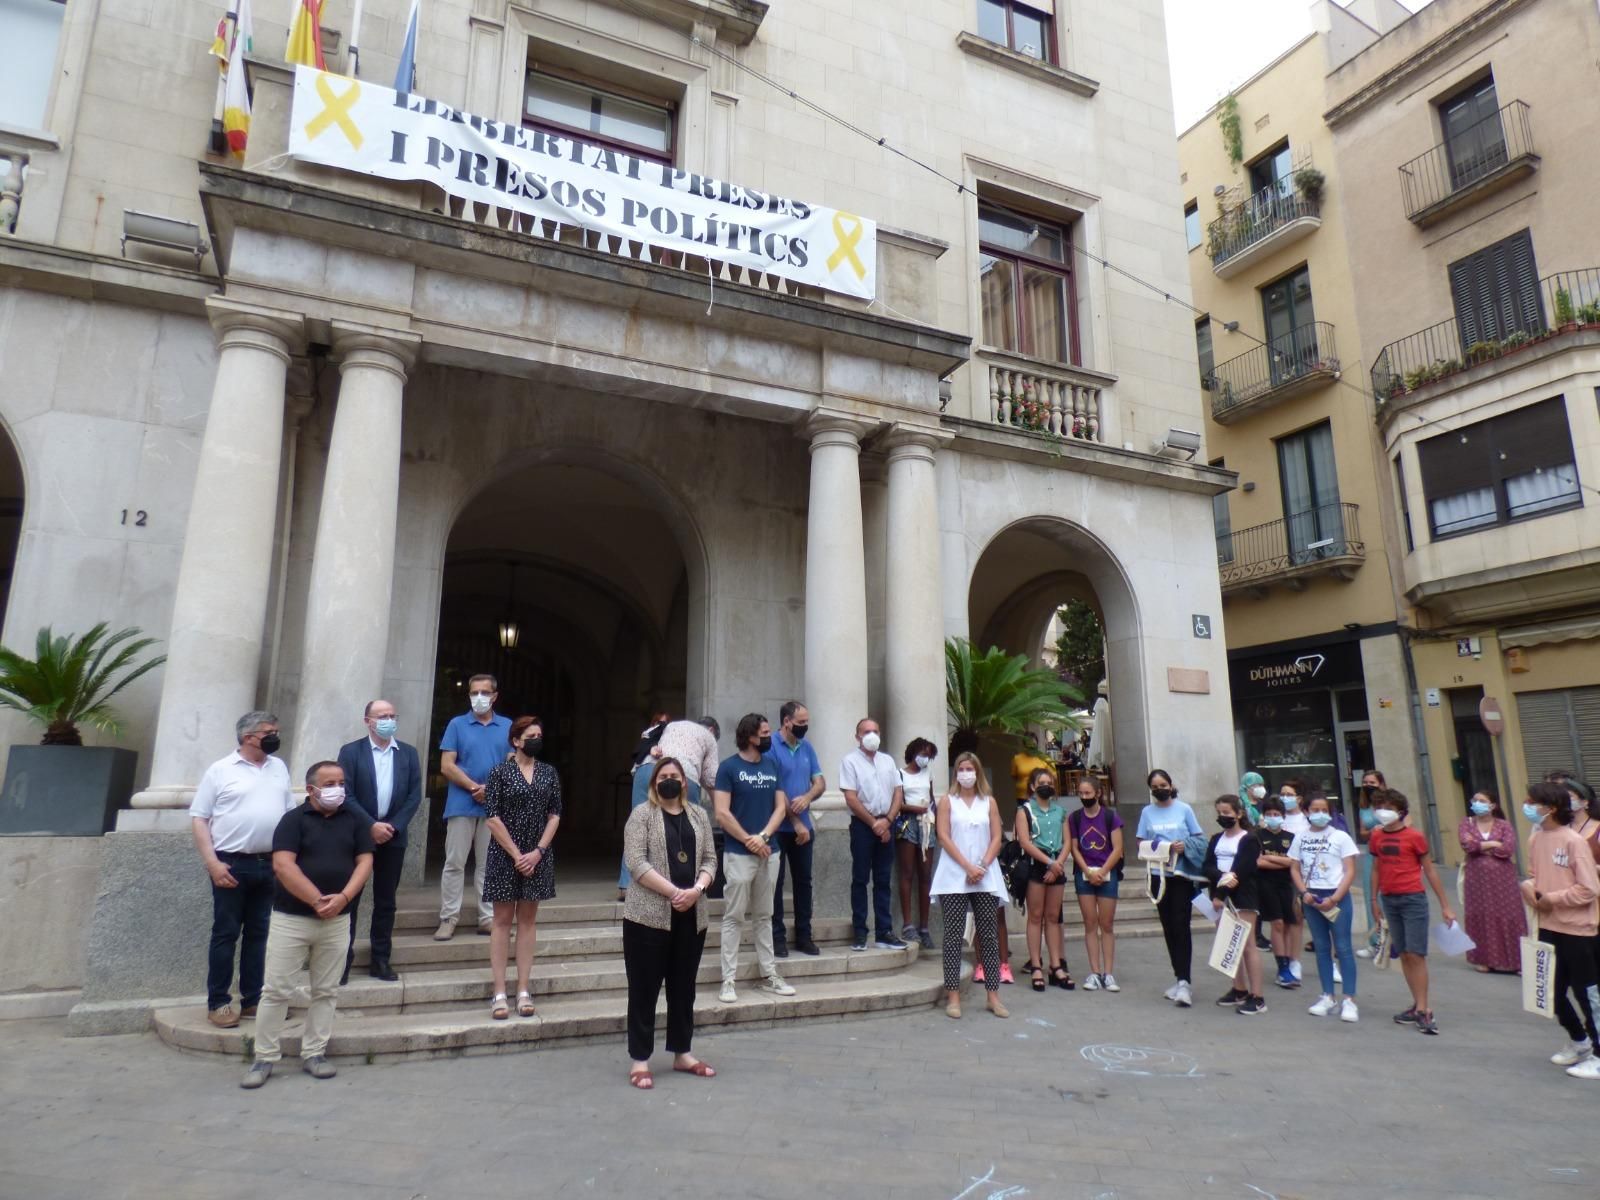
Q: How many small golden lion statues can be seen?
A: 0